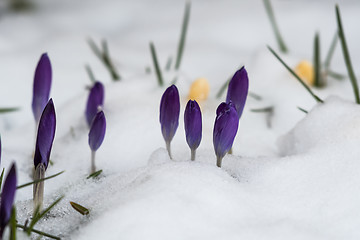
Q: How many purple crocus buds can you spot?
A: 9